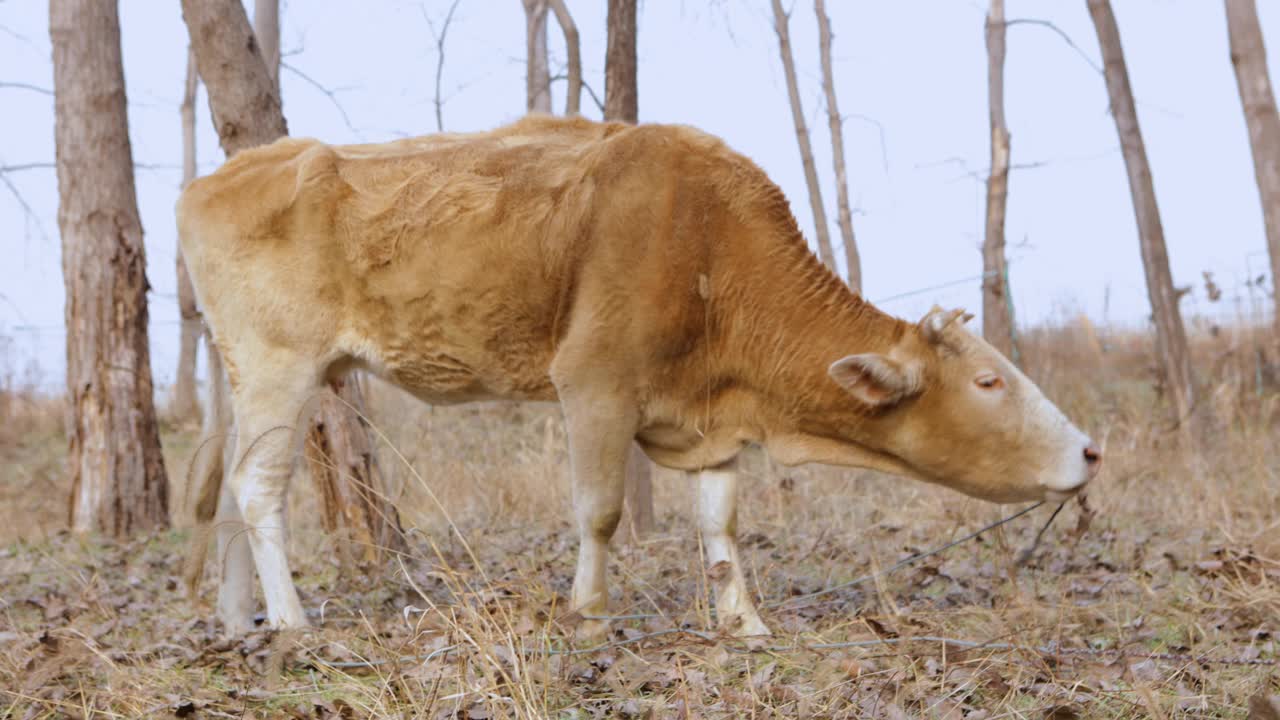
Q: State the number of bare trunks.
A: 12